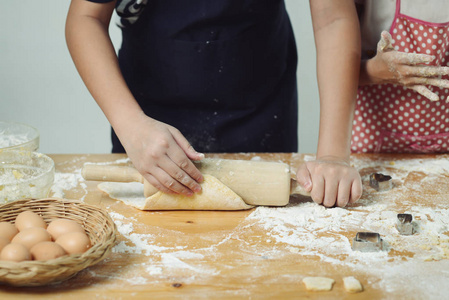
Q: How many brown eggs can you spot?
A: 8